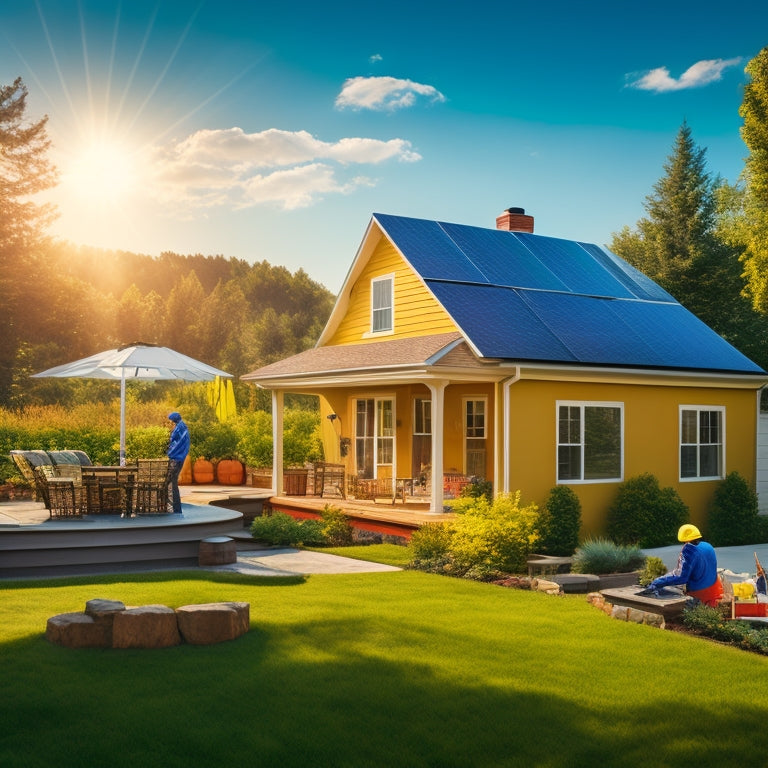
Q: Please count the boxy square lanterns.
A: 0